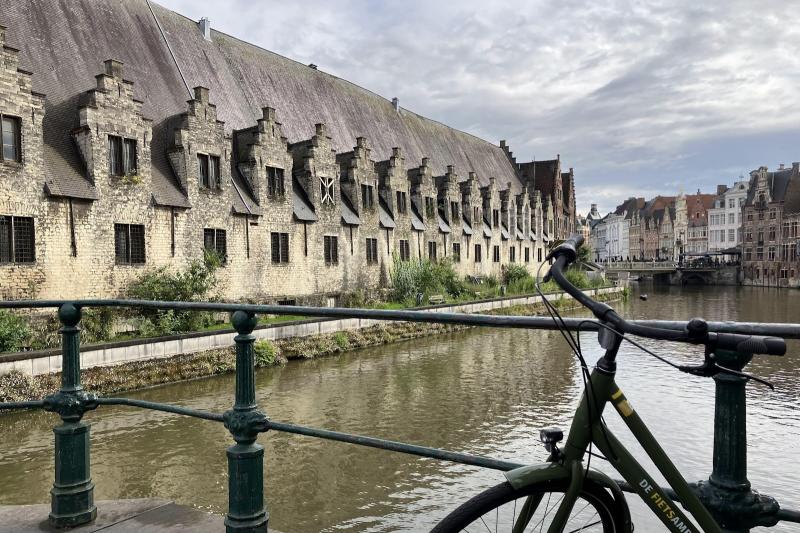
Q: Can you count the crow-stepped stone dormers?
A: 15